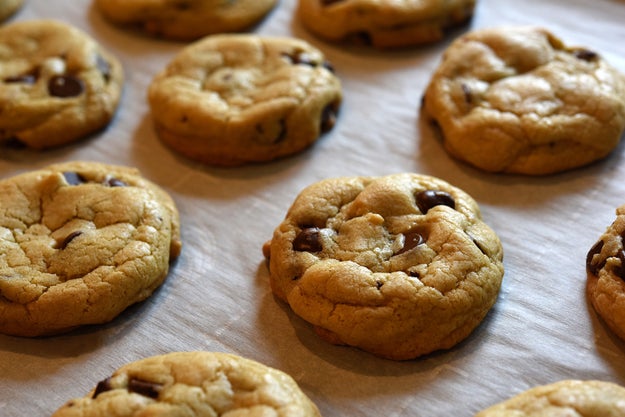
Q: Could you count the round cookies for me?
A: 11